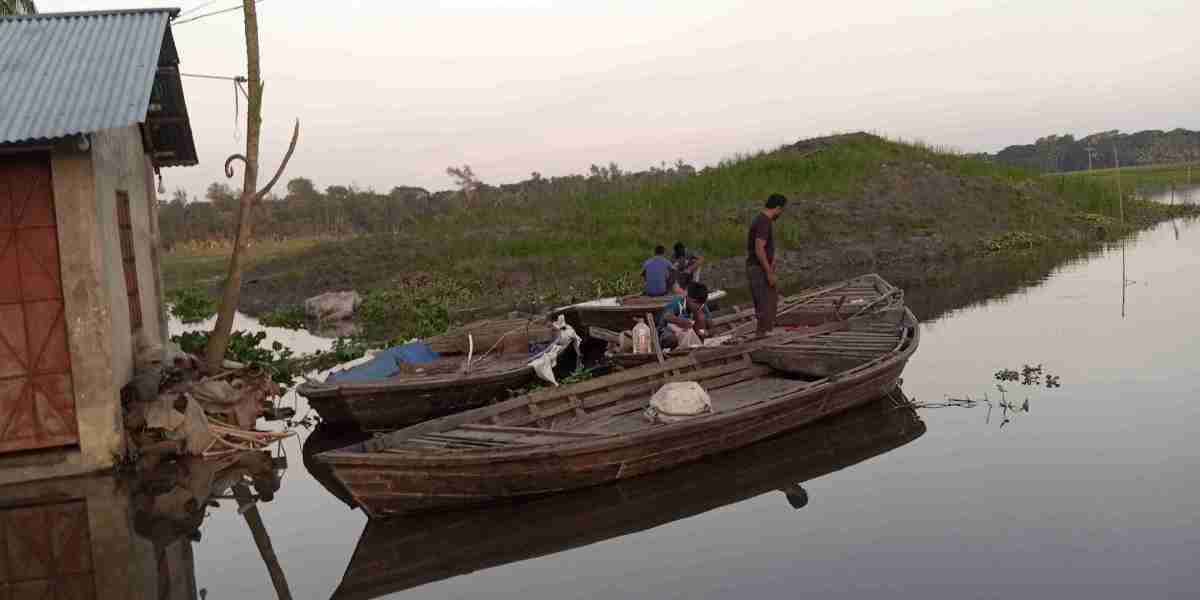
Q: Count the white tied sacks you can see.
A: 1